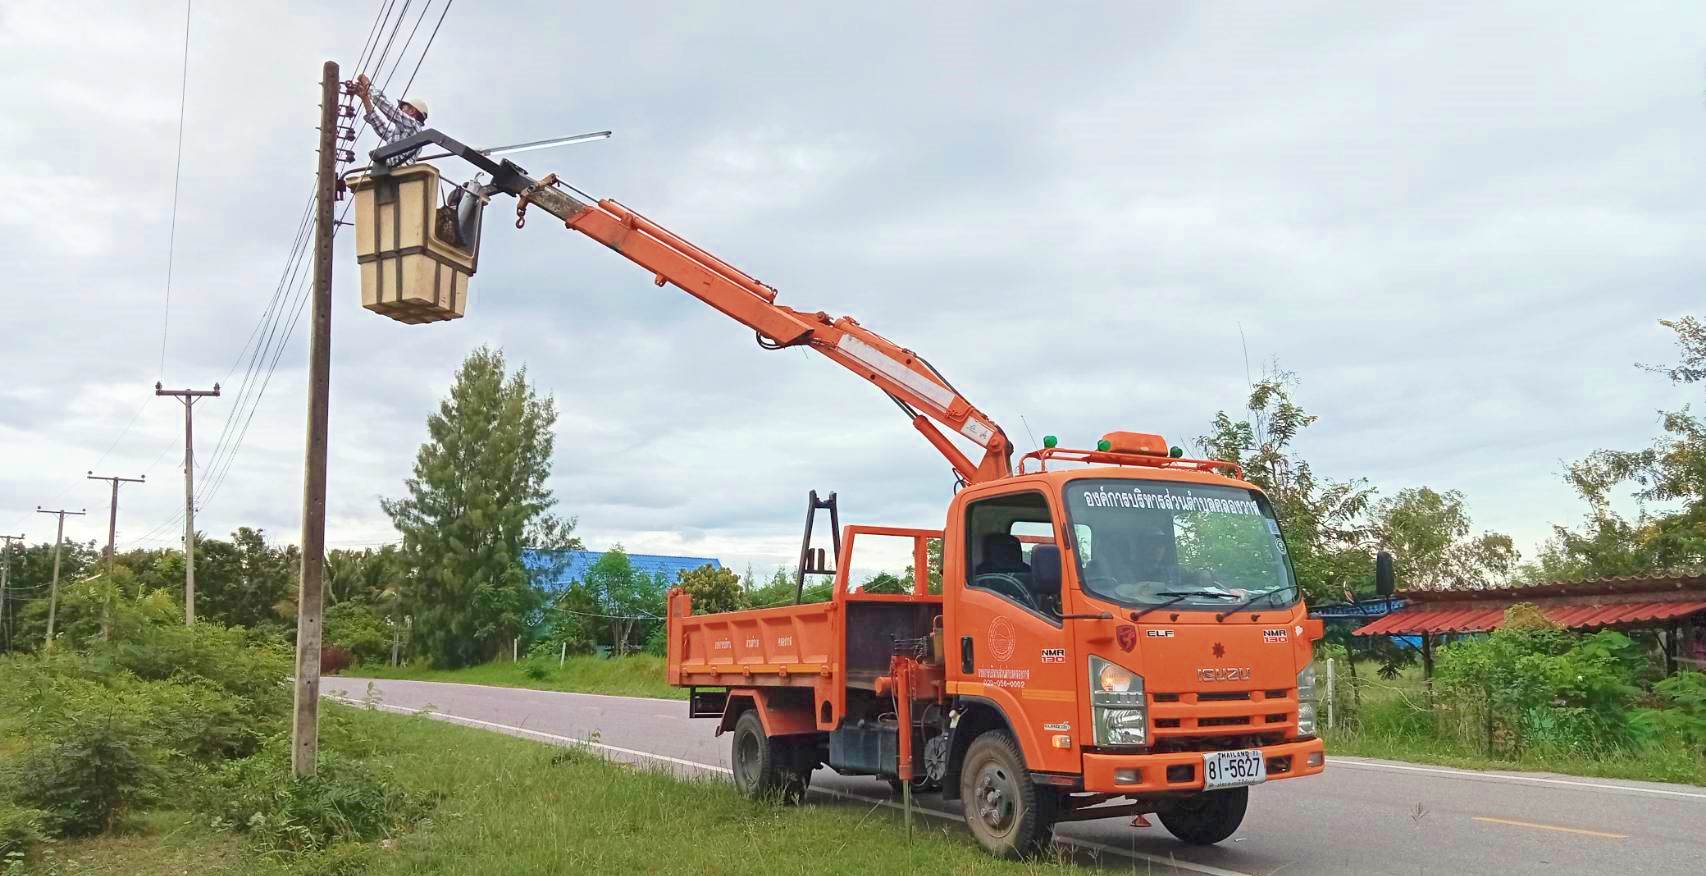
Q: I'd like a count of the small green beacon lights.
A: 3